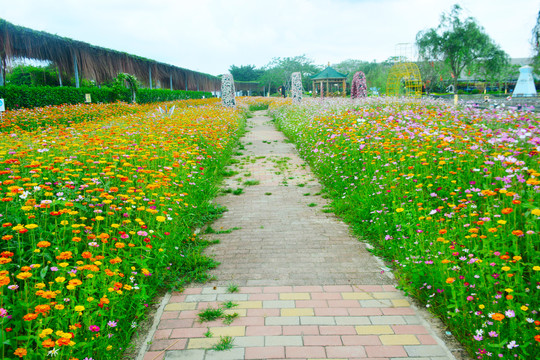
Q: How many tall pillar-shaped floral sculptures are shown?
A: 3